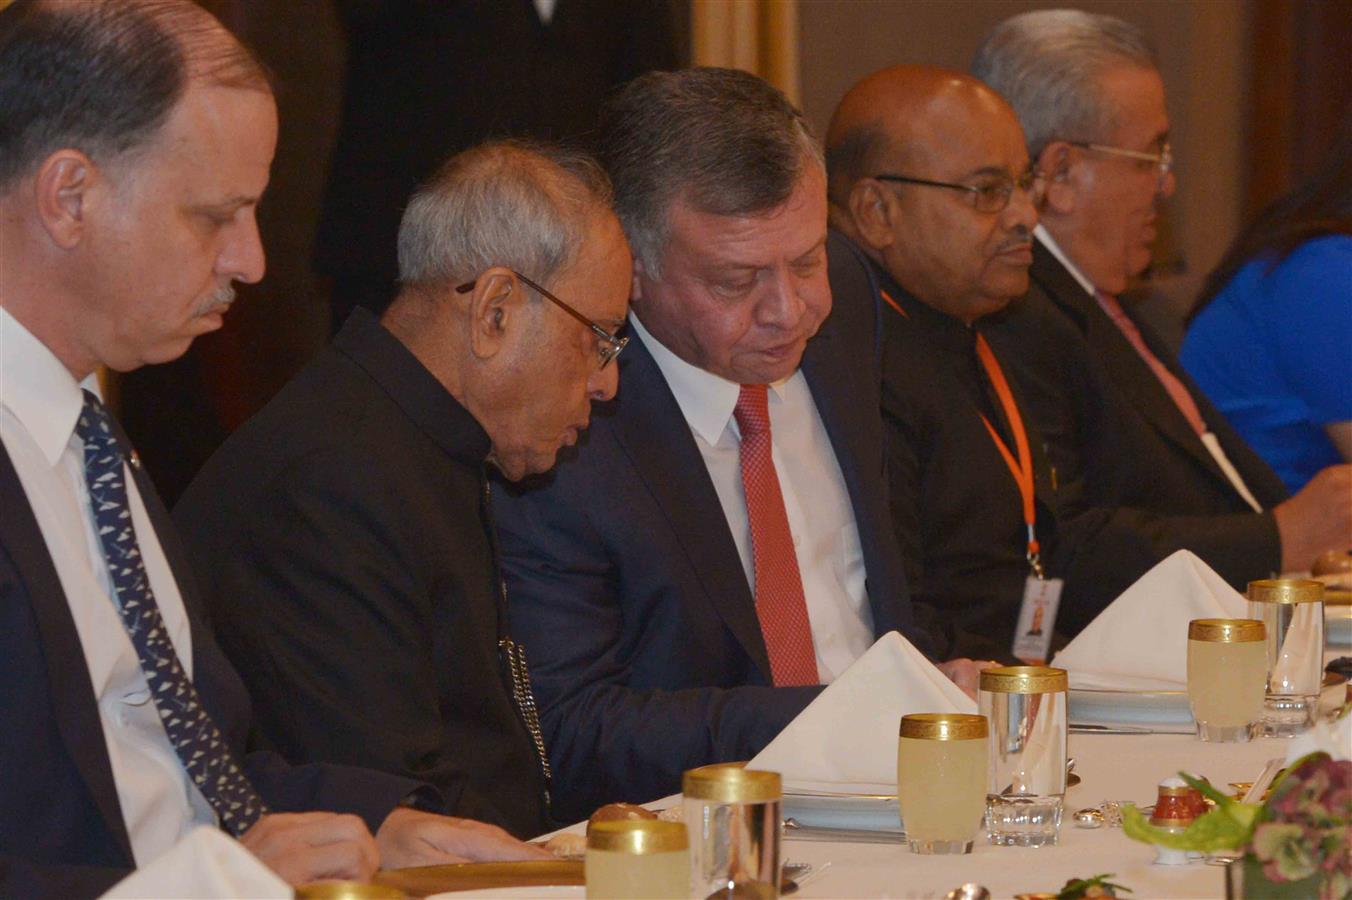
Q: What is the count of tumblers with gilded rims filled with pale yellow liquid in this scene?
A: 3